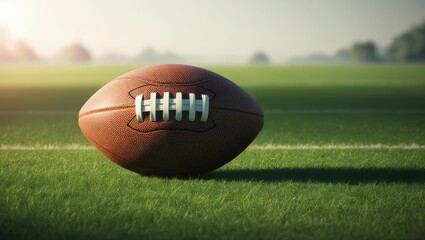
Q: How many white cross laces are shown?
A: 6